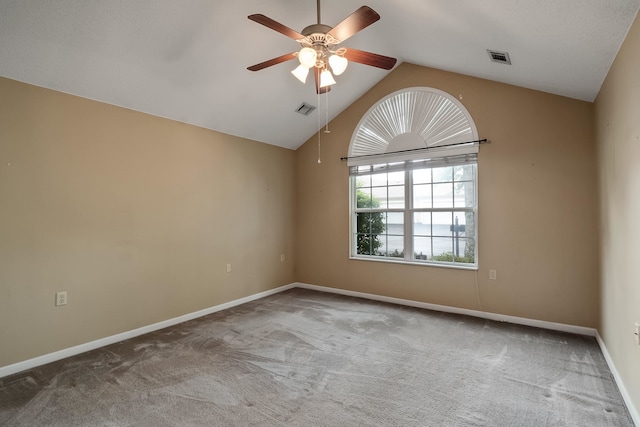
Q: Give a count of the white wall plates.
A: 5